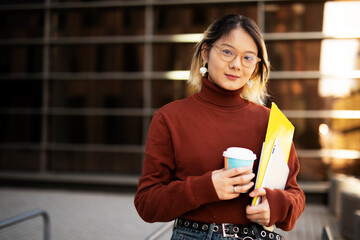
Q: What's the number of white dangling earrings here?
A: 2